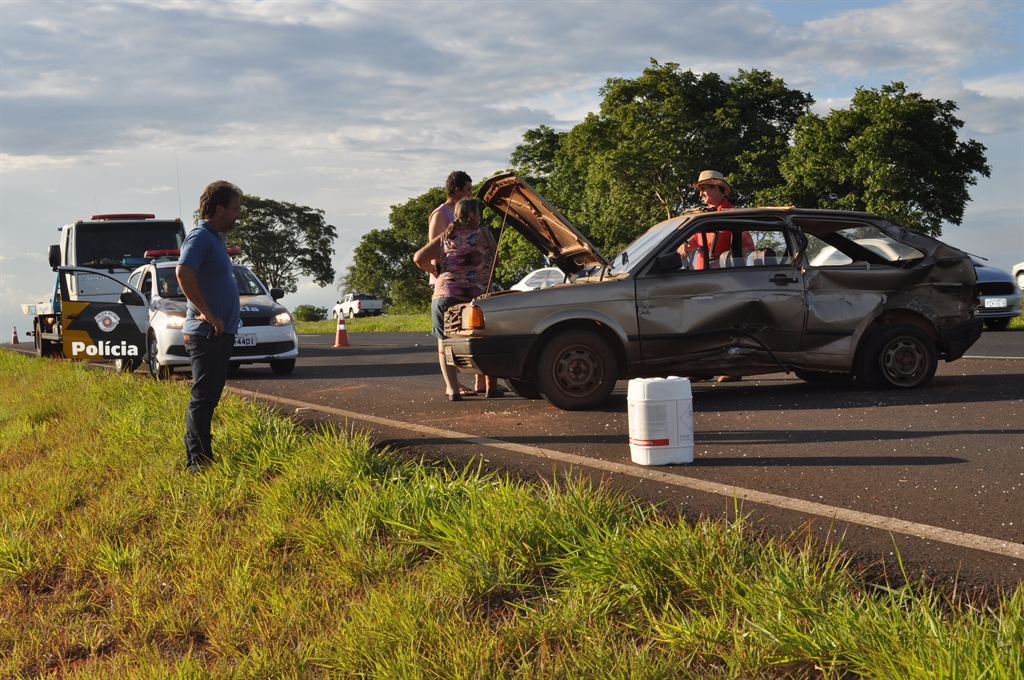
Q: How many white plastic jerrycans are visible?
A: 1